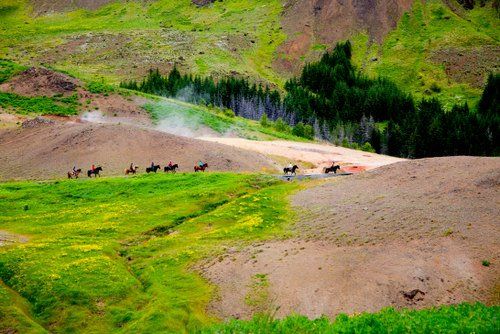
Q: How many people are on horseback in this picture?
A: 8